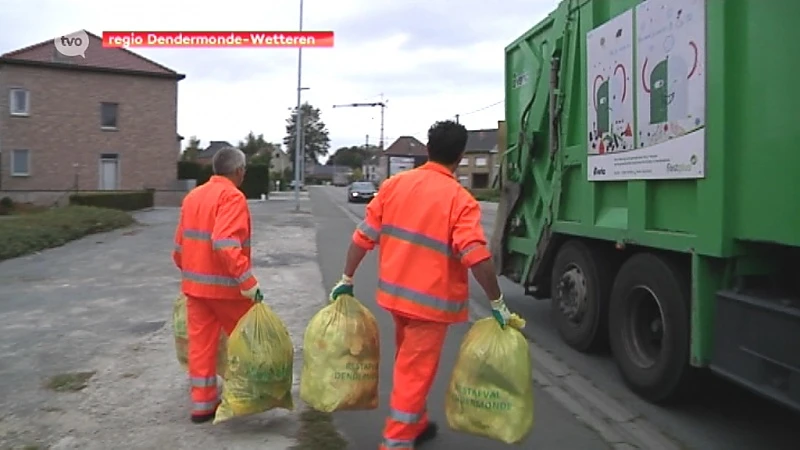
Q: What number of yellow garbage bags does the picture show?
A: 4